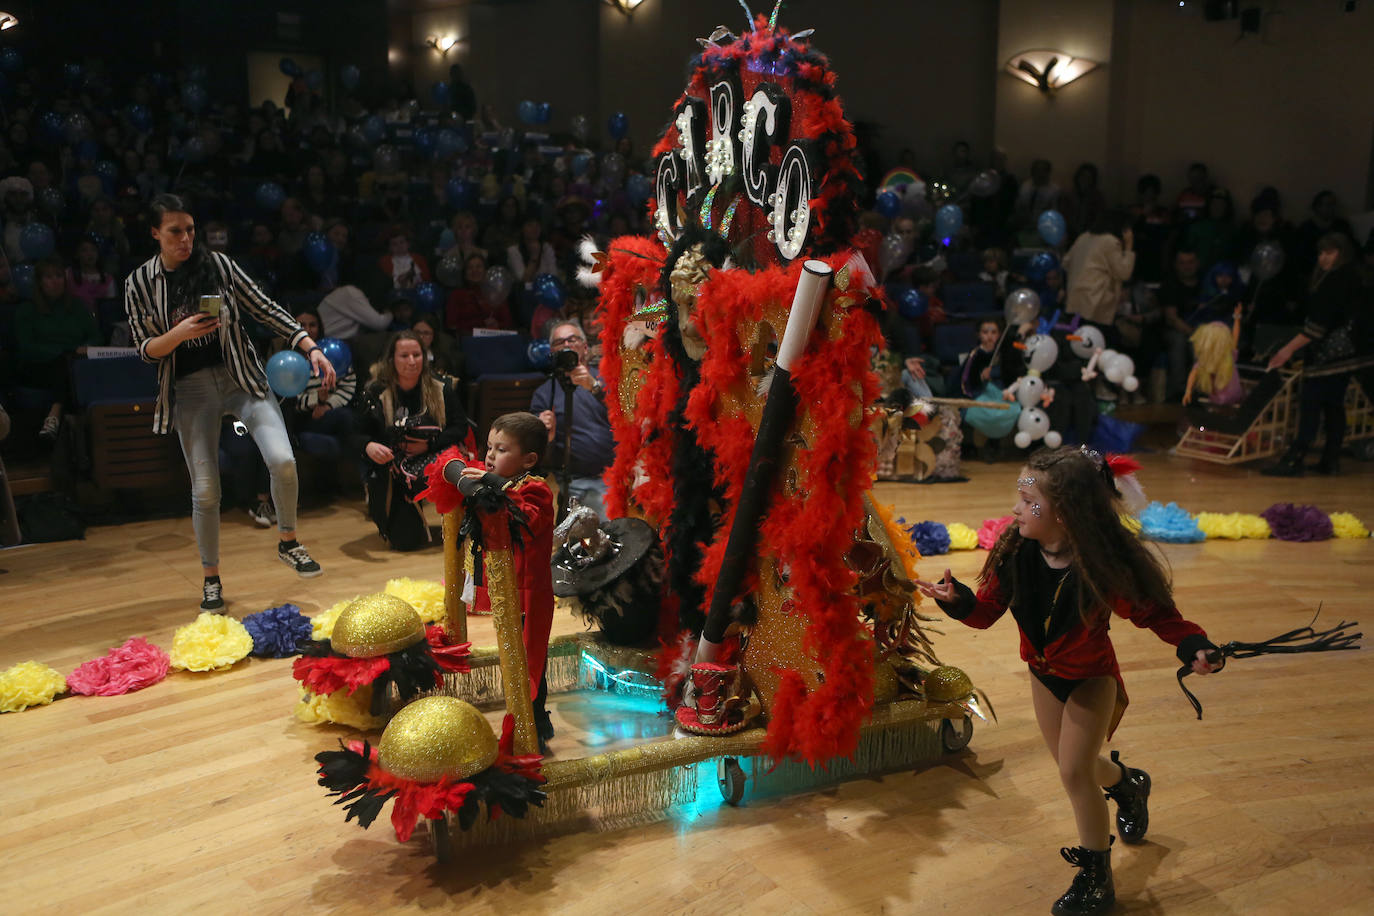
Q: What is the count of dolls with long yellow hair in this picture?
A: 1